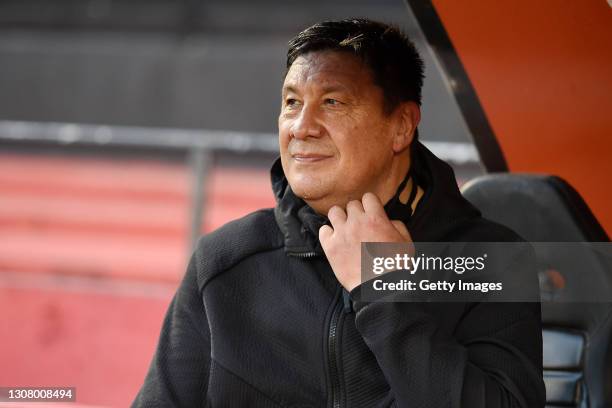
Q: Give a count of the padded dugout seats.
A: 1